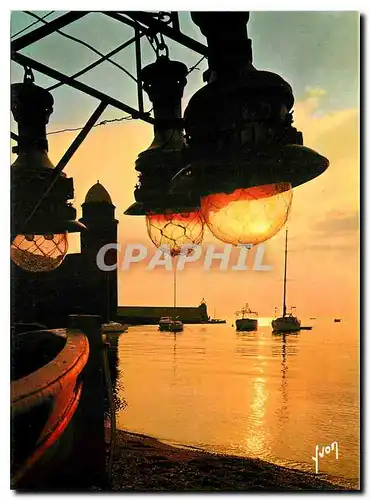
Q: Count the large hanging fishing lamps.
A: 3